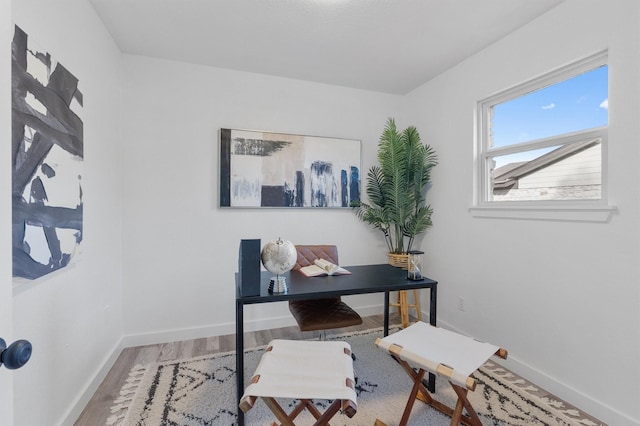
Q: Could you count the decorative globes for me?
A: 1